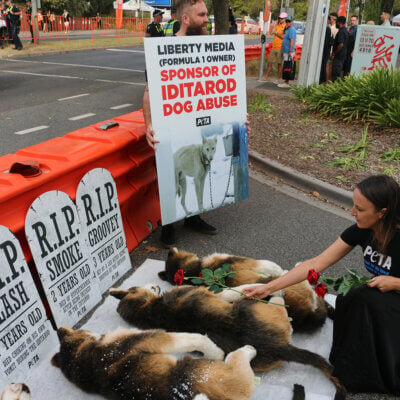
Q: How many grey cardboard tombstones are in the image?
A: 3